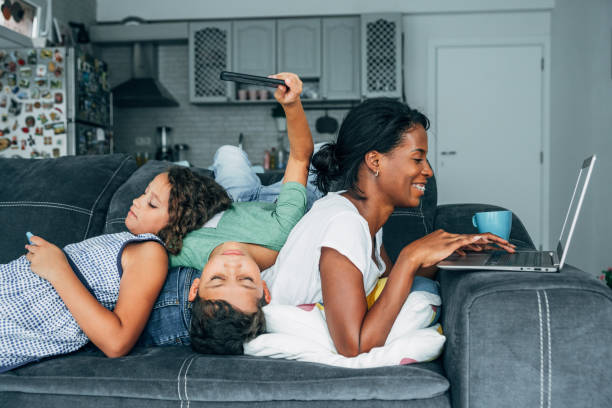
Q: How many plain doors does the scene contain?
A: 1